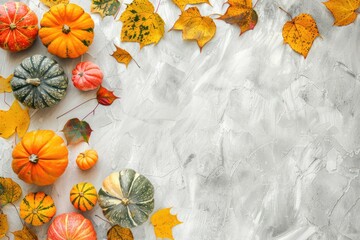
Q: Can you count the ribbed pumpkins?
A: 10